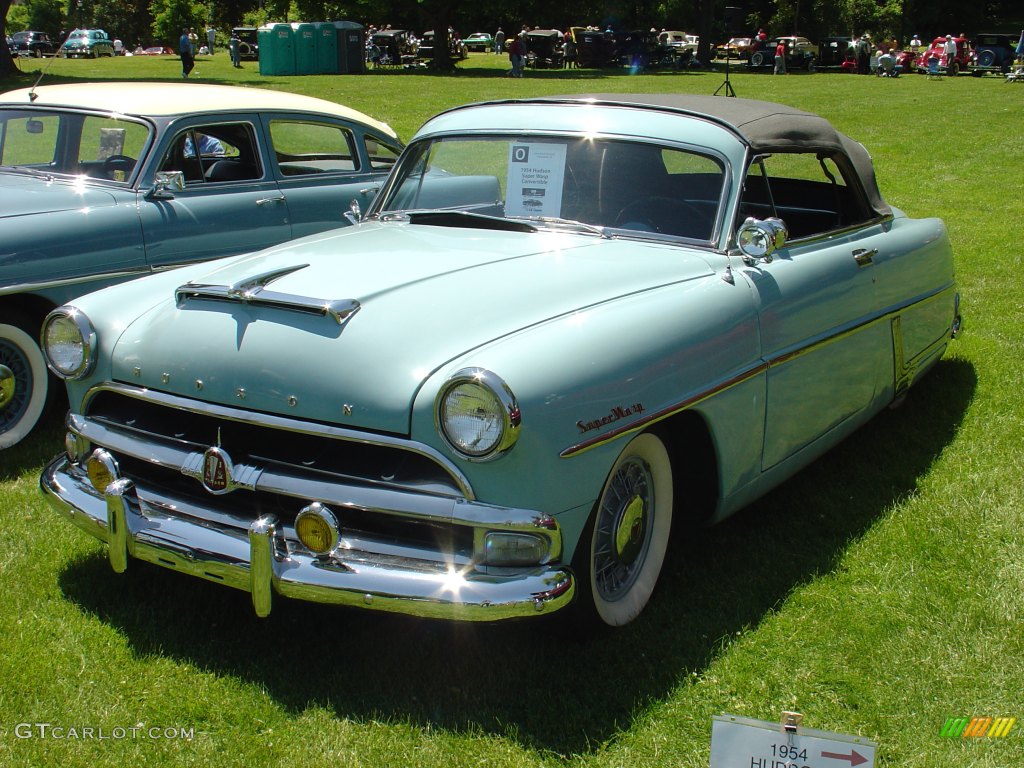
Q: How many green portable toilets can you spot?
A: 3